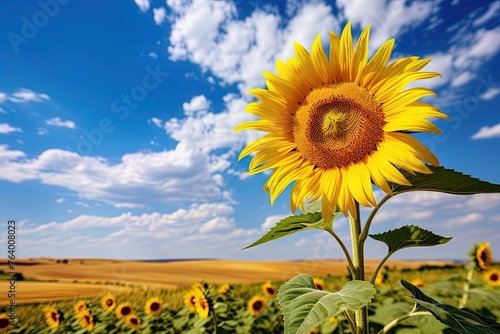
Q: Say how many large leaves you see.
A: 5